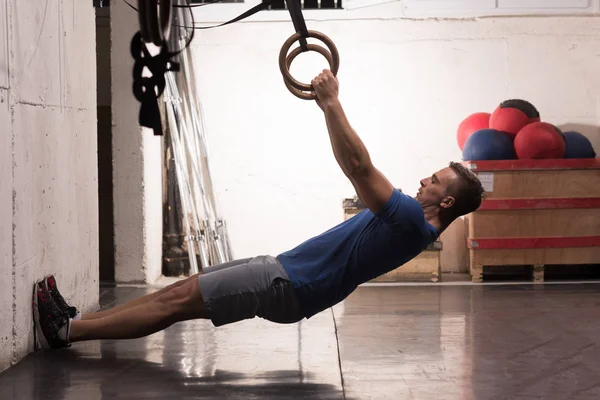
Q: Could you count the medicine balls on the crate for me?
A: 5